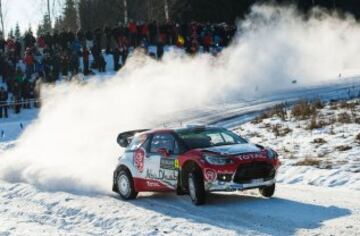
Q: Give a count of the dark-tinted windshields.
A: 1